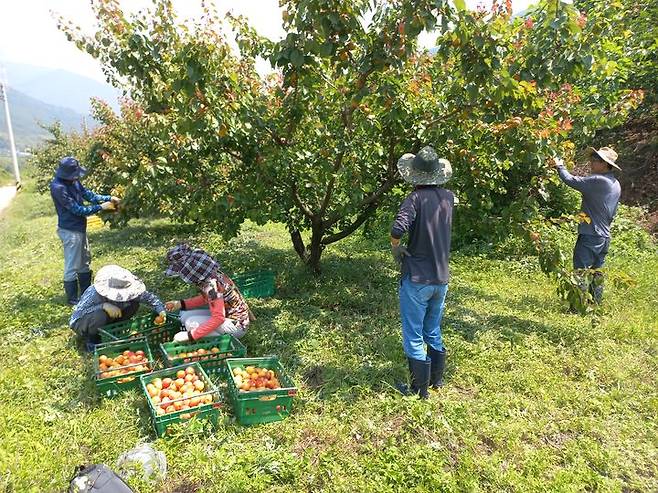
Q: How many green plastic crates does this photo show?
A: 6